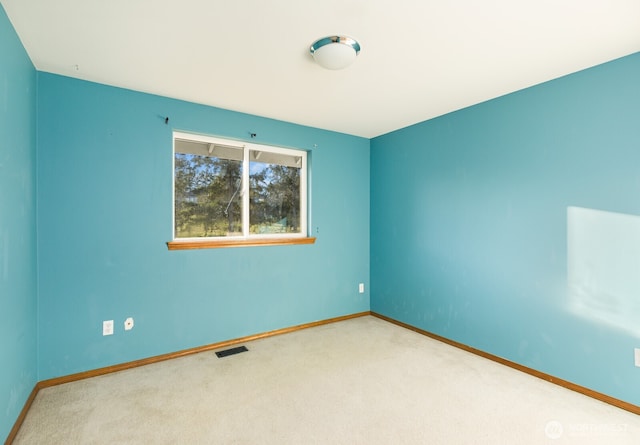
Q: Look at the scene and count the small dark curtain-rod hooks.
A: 2